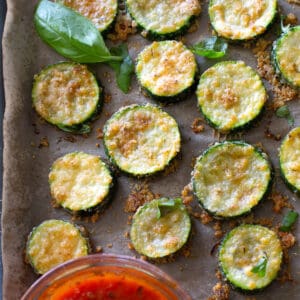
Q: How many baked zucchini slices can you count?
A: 14